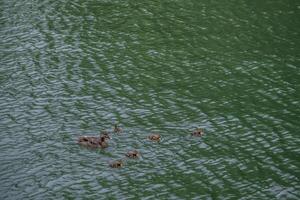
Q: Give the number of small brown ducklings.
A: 5